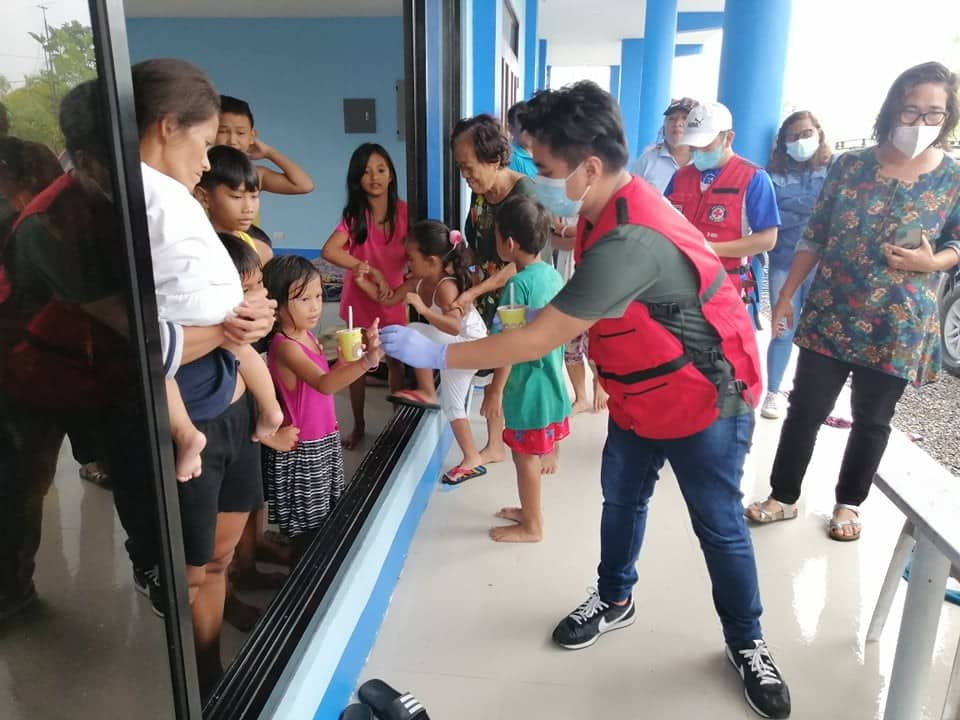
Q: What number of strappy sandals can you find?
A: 2